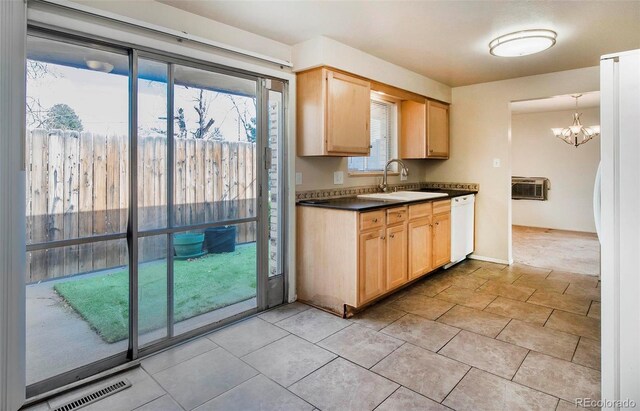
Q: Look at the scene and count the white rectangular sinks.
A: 1